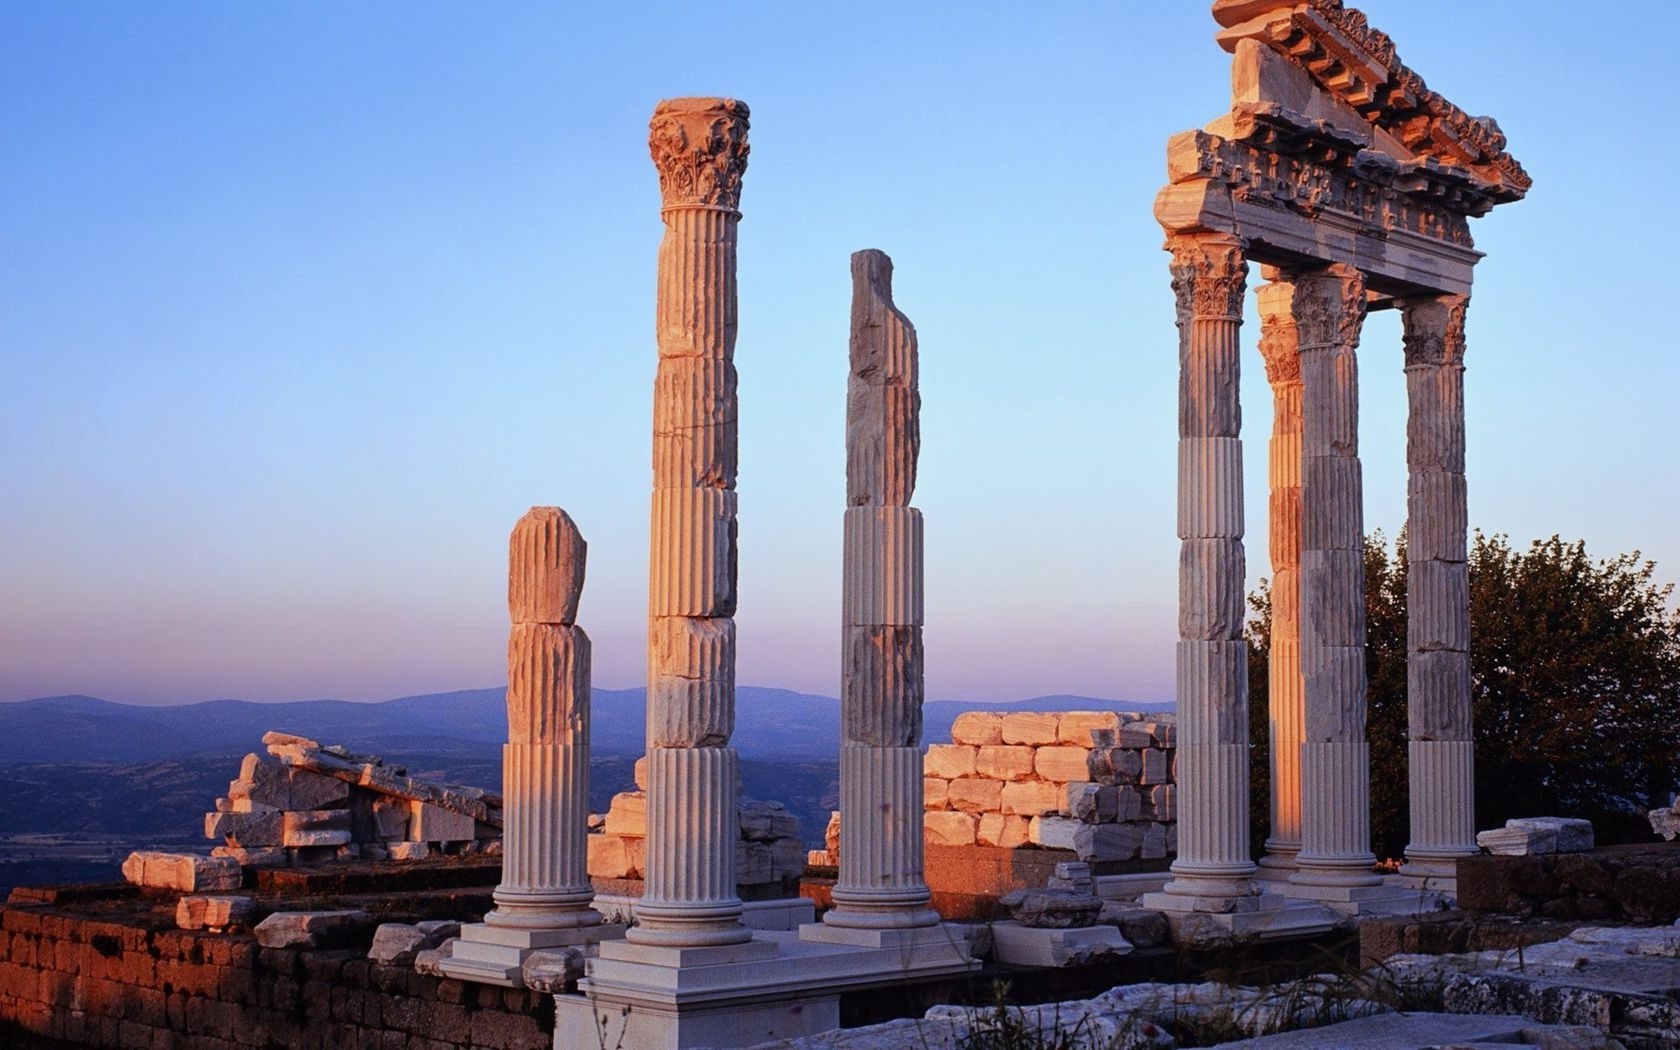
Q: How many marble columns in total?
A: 7